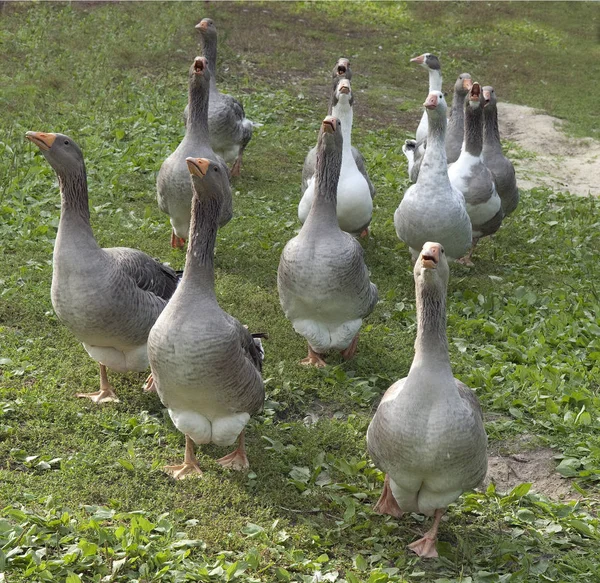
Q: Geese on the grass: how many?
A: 13